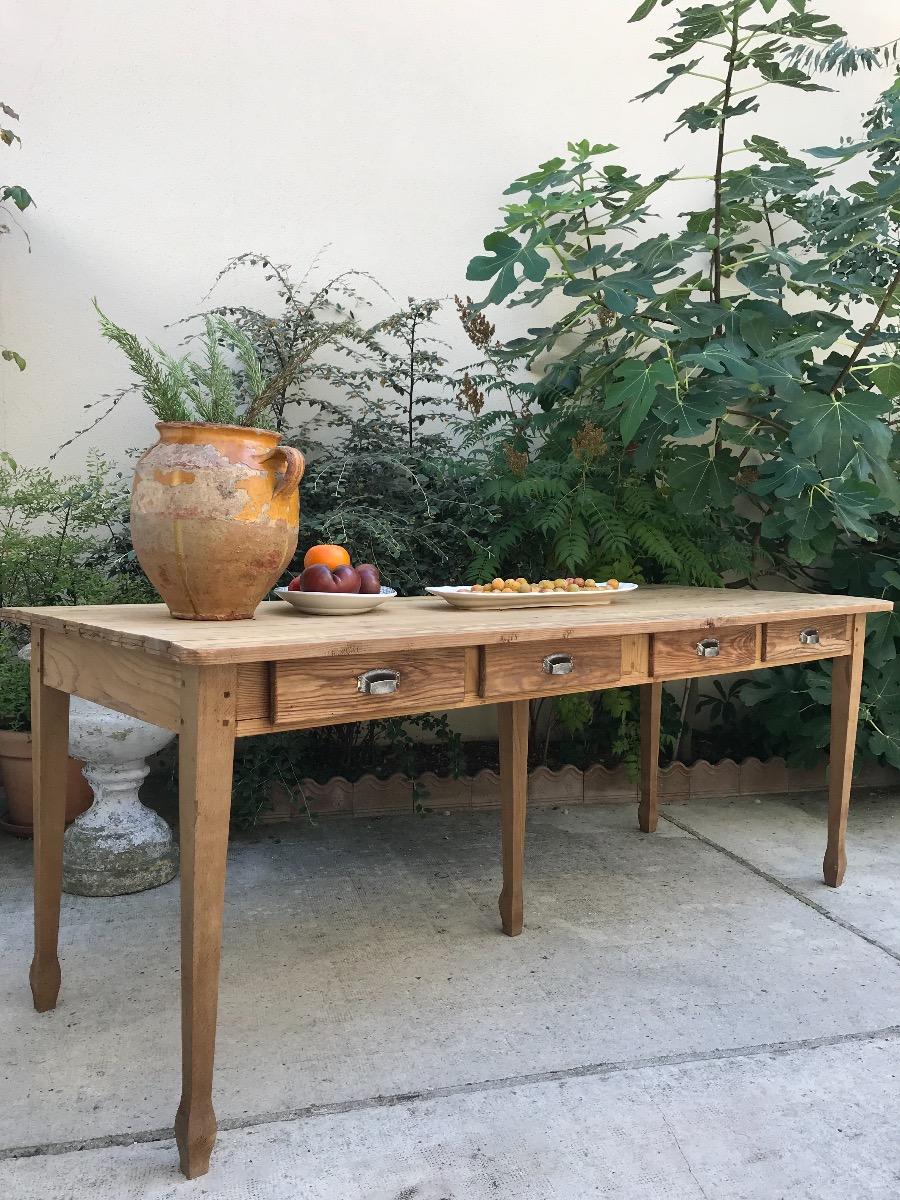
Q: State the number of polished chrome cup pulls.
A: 4